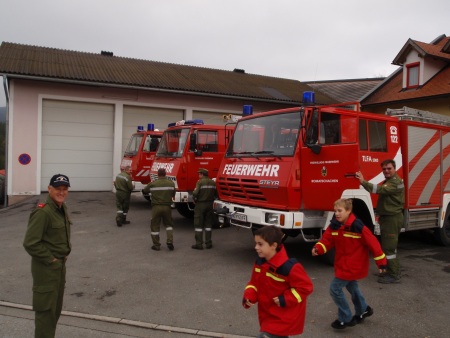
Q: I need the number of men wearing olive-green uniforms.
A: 5